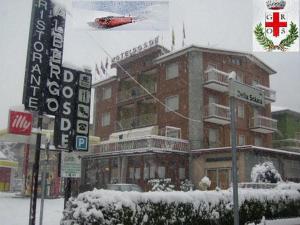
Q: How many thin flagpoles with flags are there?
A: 5